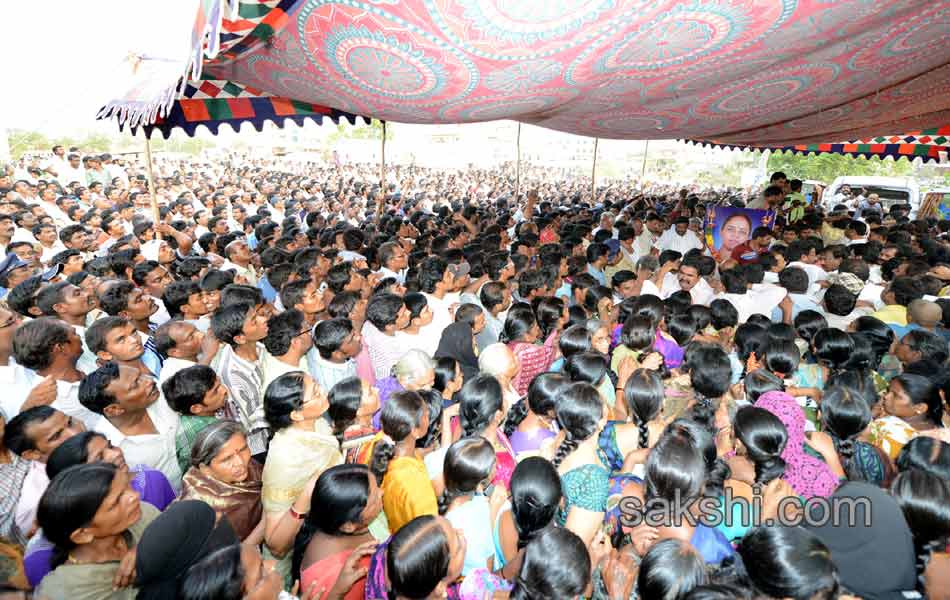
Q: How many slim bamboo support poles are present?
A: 5